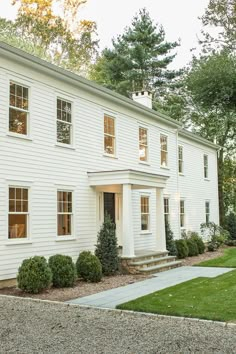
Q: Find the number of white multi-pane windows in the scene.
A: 13